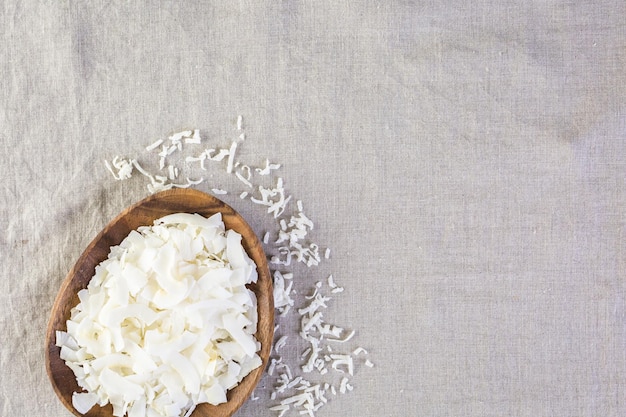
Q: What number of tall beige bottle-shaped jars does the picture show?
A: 0